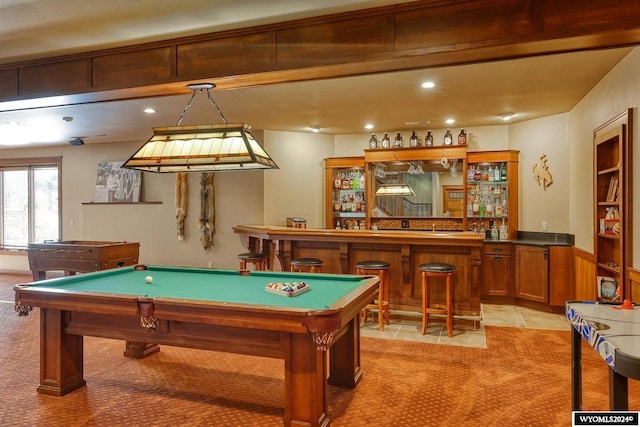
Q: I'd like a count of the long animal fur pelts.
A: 2